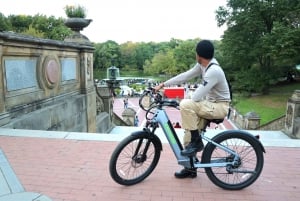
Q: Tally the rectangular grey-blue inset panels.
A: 2